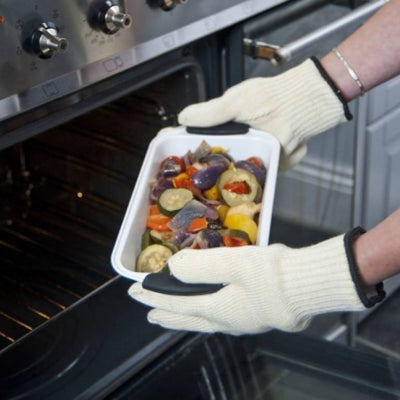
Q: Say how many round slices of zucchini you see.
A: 3